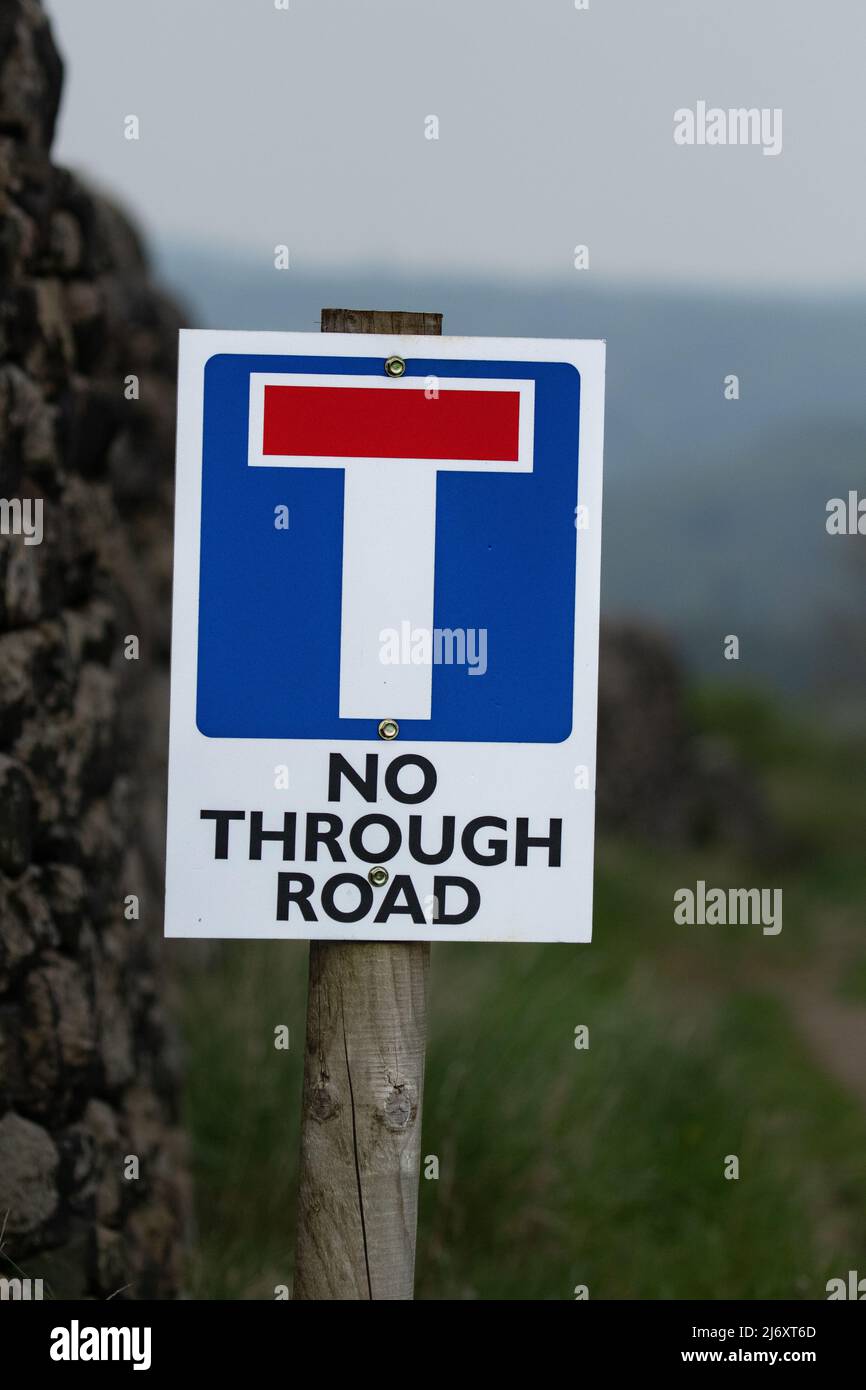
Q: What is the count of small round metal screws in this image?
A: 3